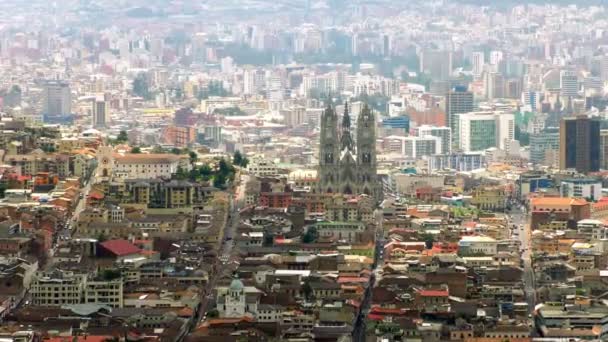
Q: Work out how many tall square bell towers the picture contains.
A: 2